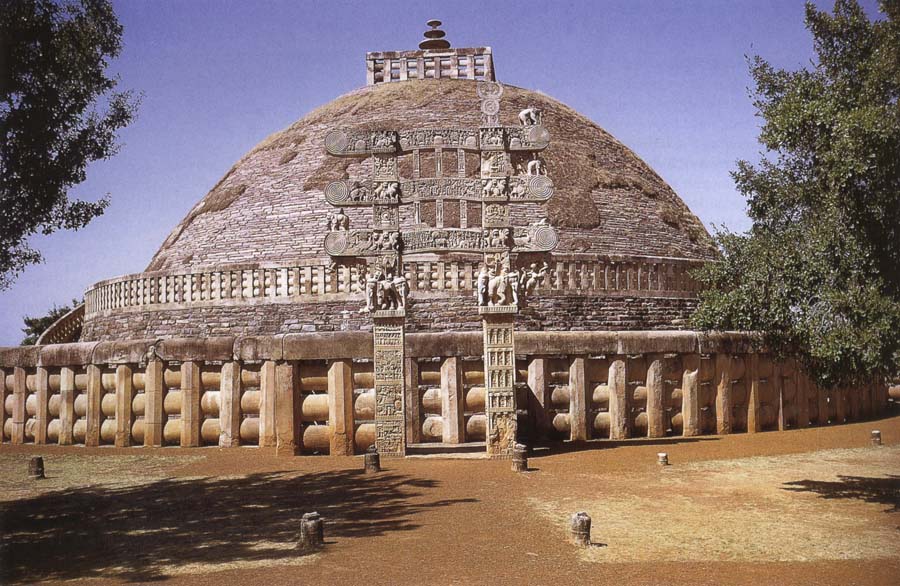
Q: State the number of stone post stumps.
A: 7